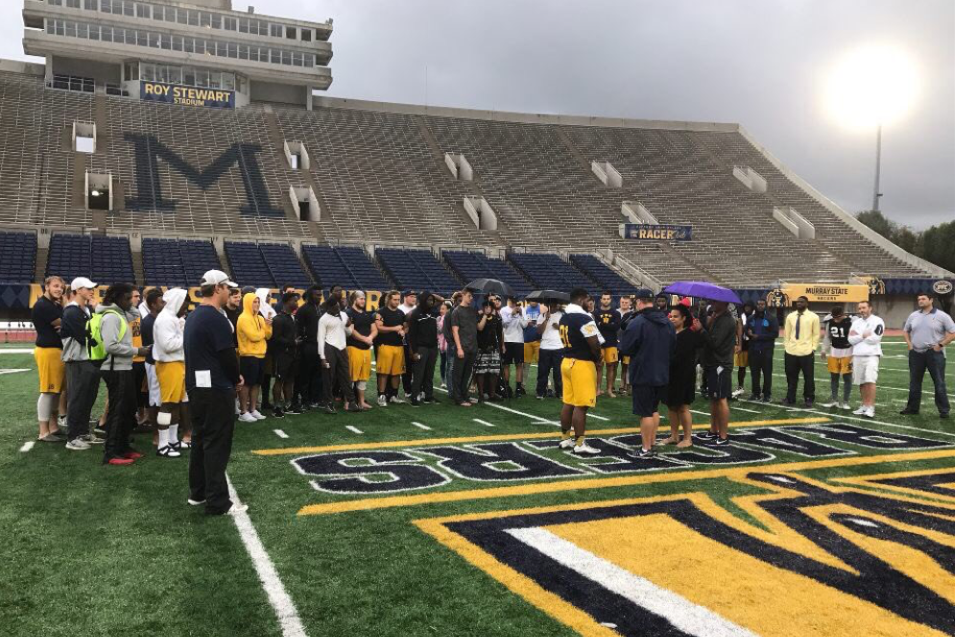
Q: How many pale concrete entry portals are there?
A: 10